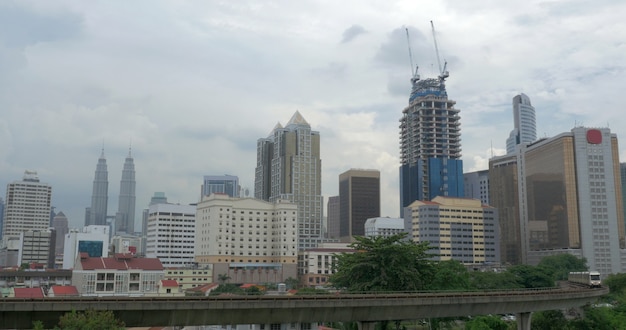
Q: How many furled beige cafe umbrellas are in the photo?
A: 0